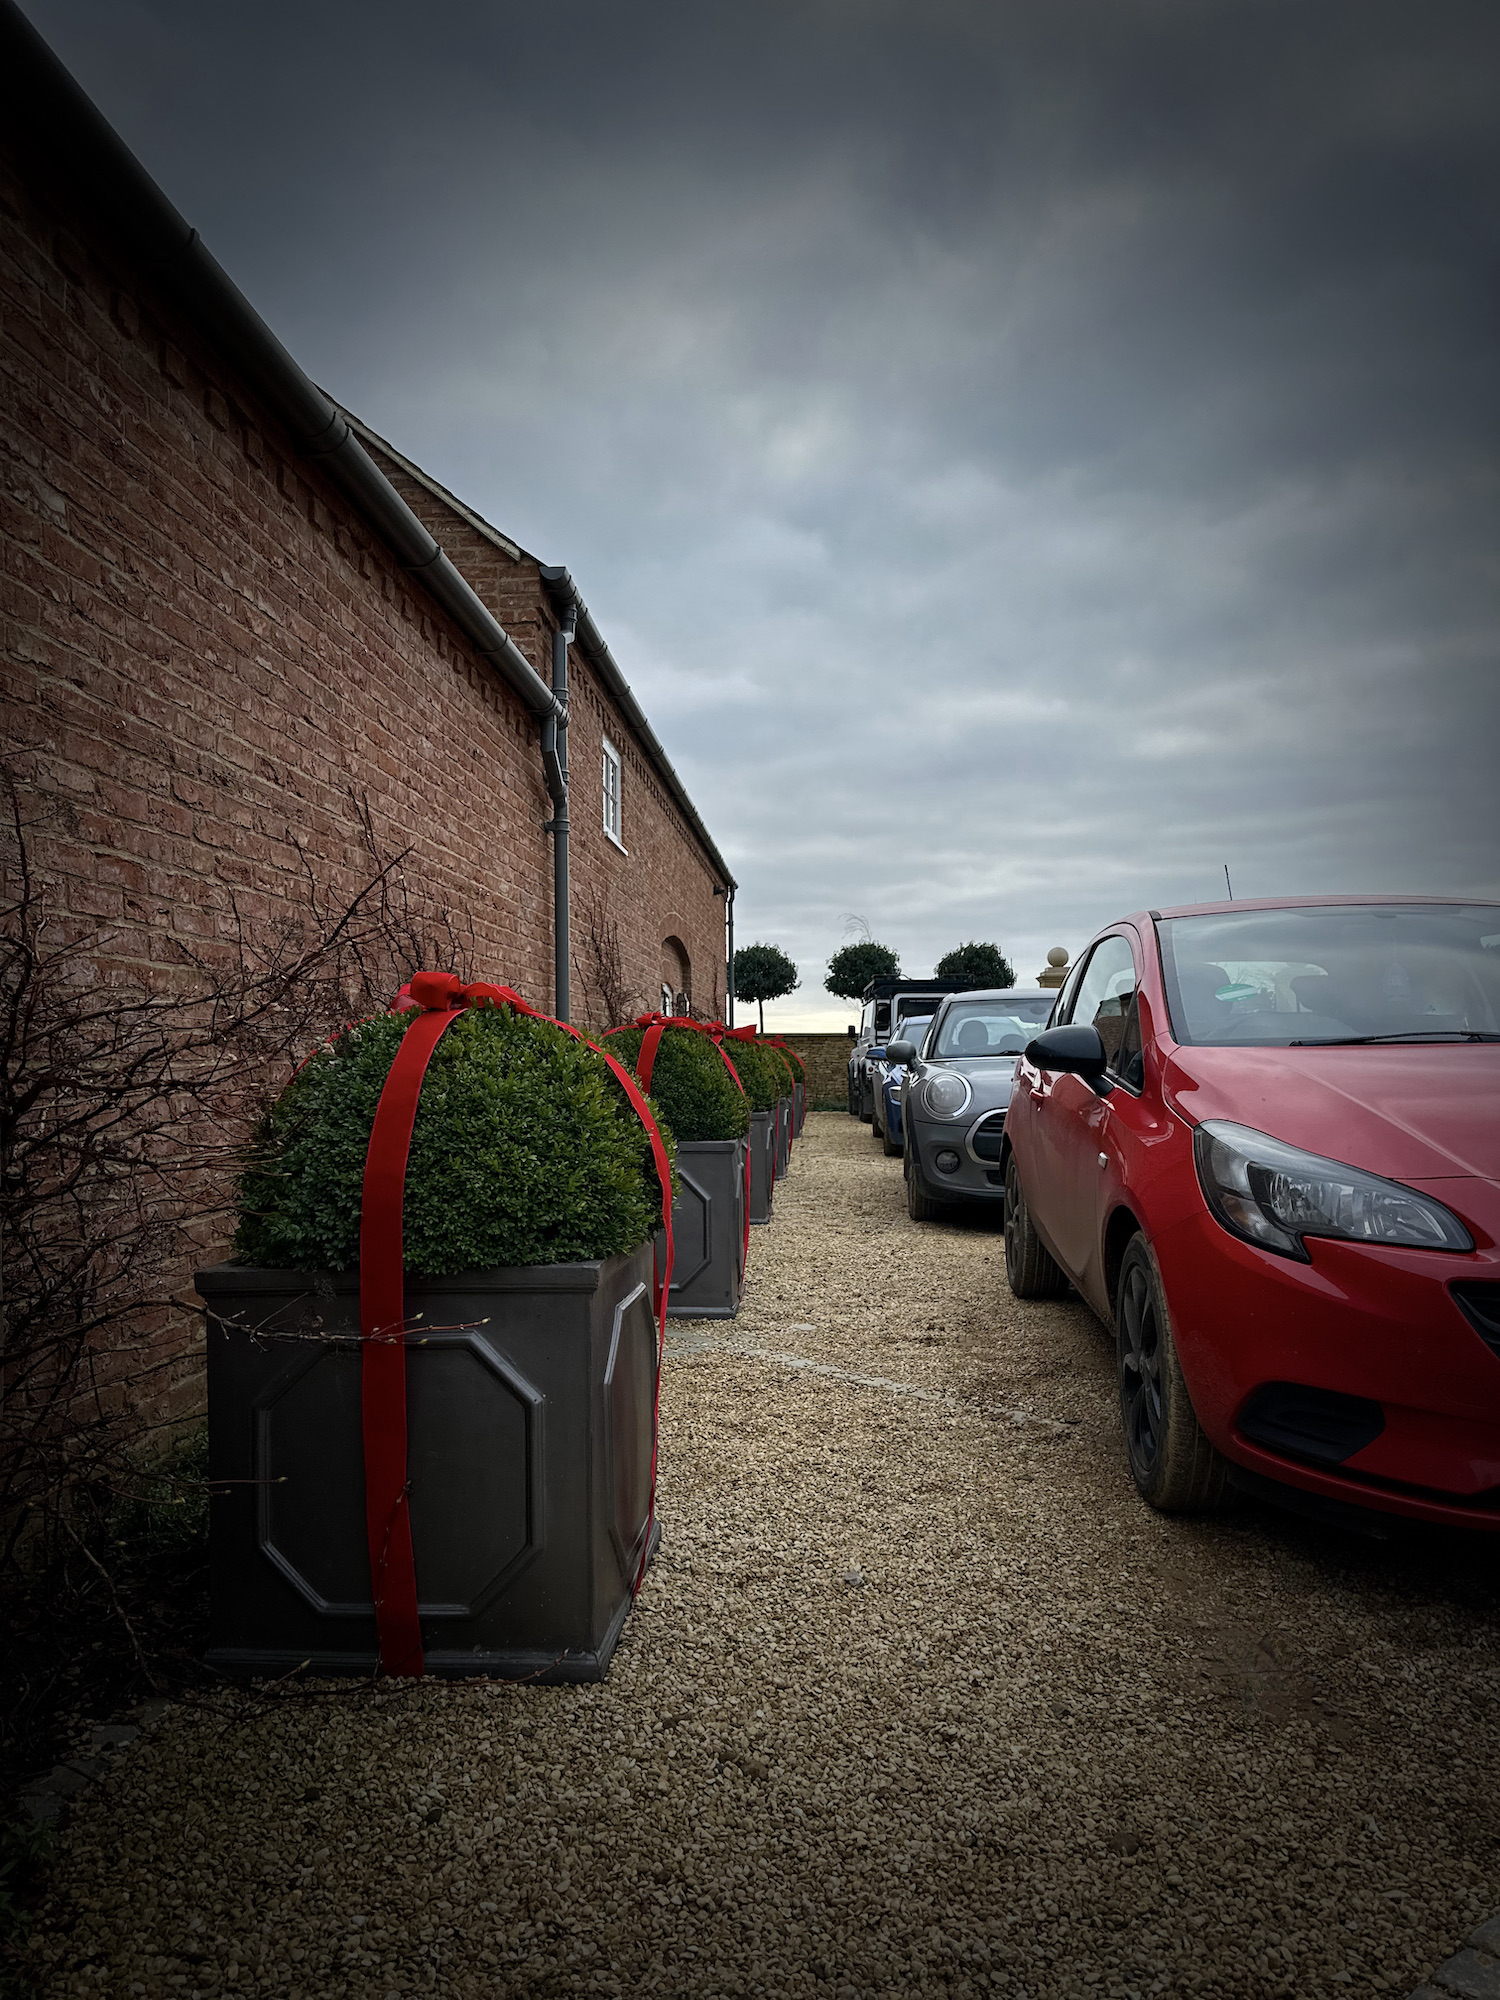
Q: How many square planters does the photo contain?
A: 5